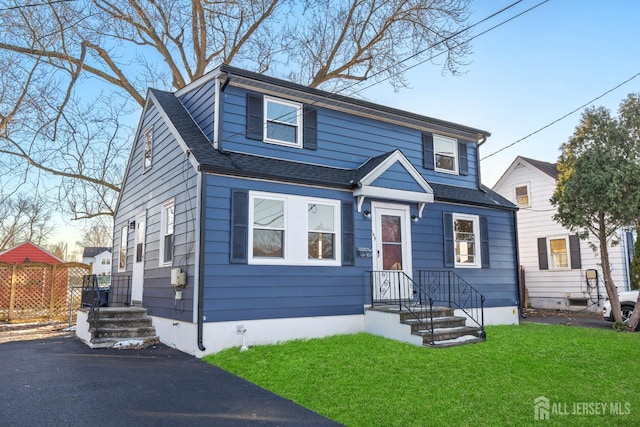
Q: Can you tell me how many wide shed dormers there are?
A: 1